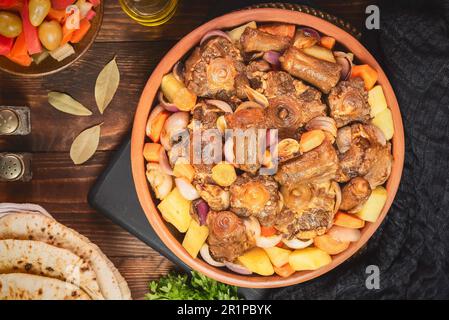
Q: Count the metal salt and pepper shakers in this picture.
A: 2